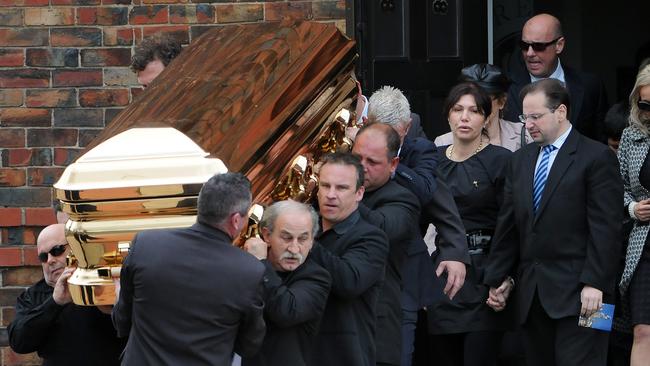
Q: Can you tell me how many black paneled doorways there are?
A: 1